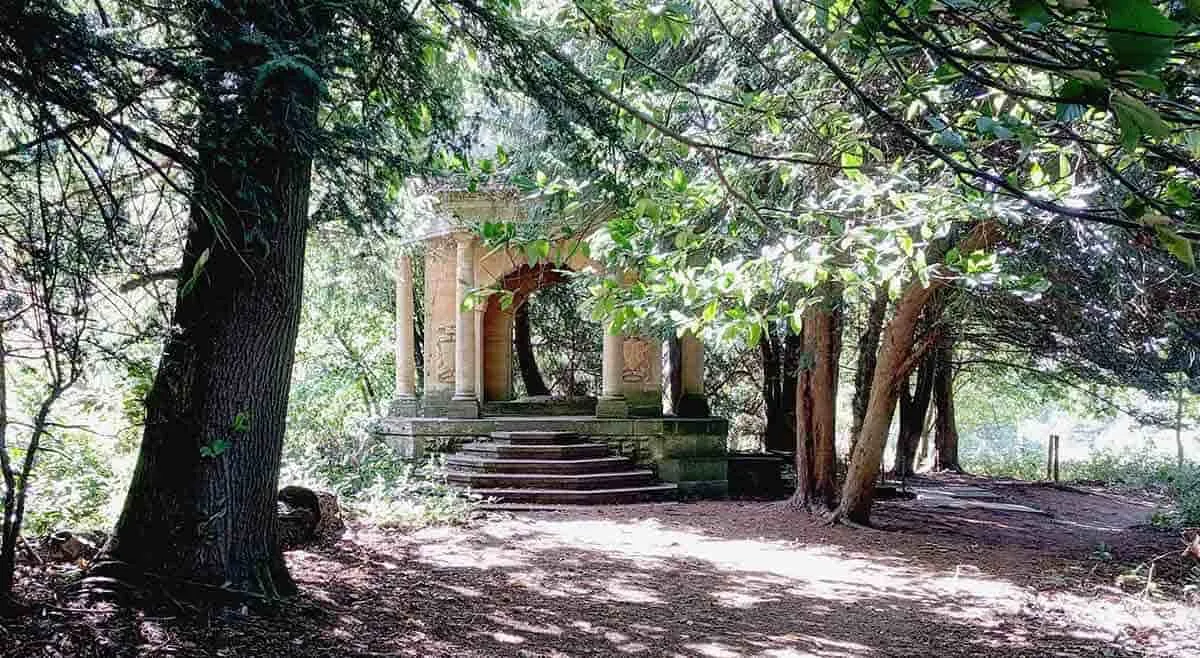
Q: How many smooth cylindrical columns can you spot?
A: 4